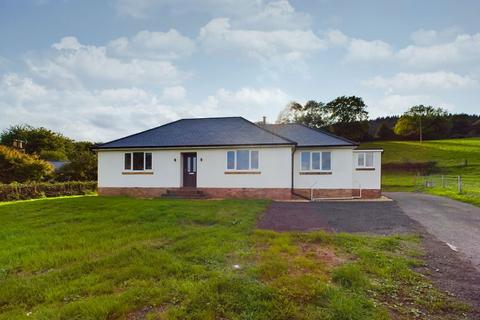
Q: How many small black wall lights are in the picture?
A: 2